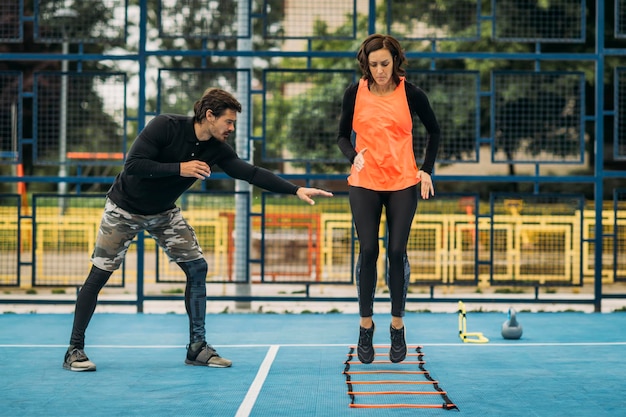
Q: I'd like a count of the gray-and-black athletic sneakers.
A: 2